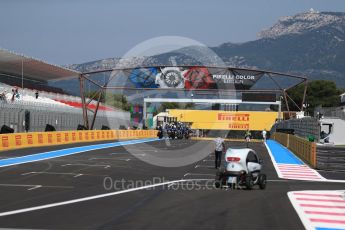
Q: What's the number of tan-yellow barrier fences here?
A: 2